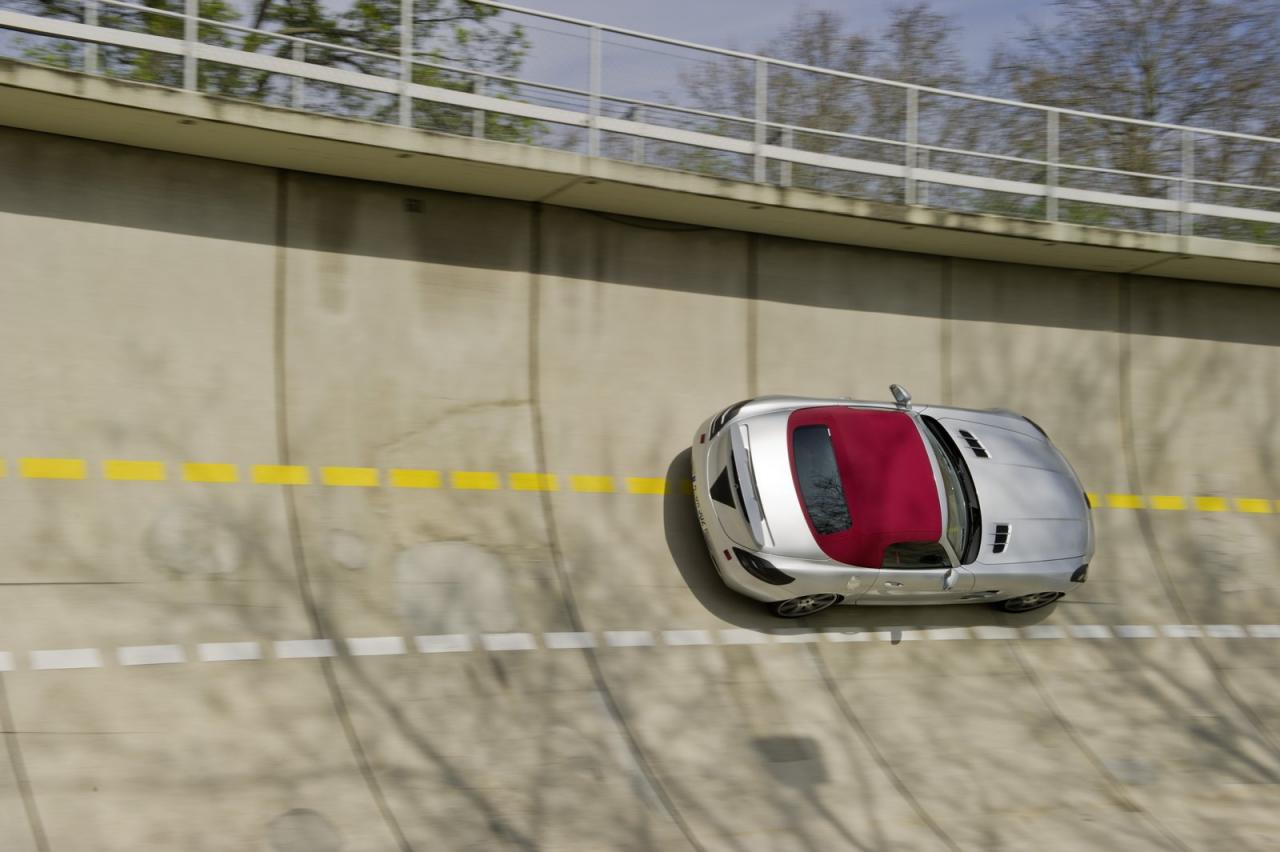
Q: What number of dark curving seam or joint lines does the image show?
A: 6